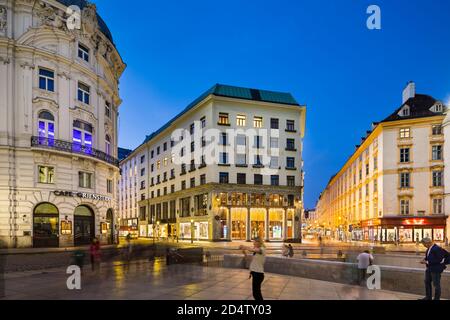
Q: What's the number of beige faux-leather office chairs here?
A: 0